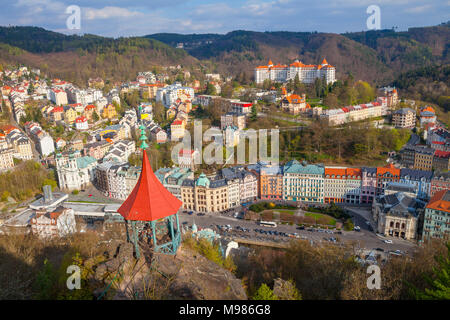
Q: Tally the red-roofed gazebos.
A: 1